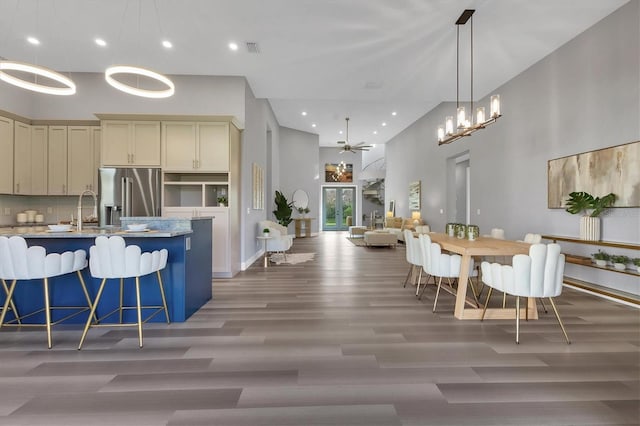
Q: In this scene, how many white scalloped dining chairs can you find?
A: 6